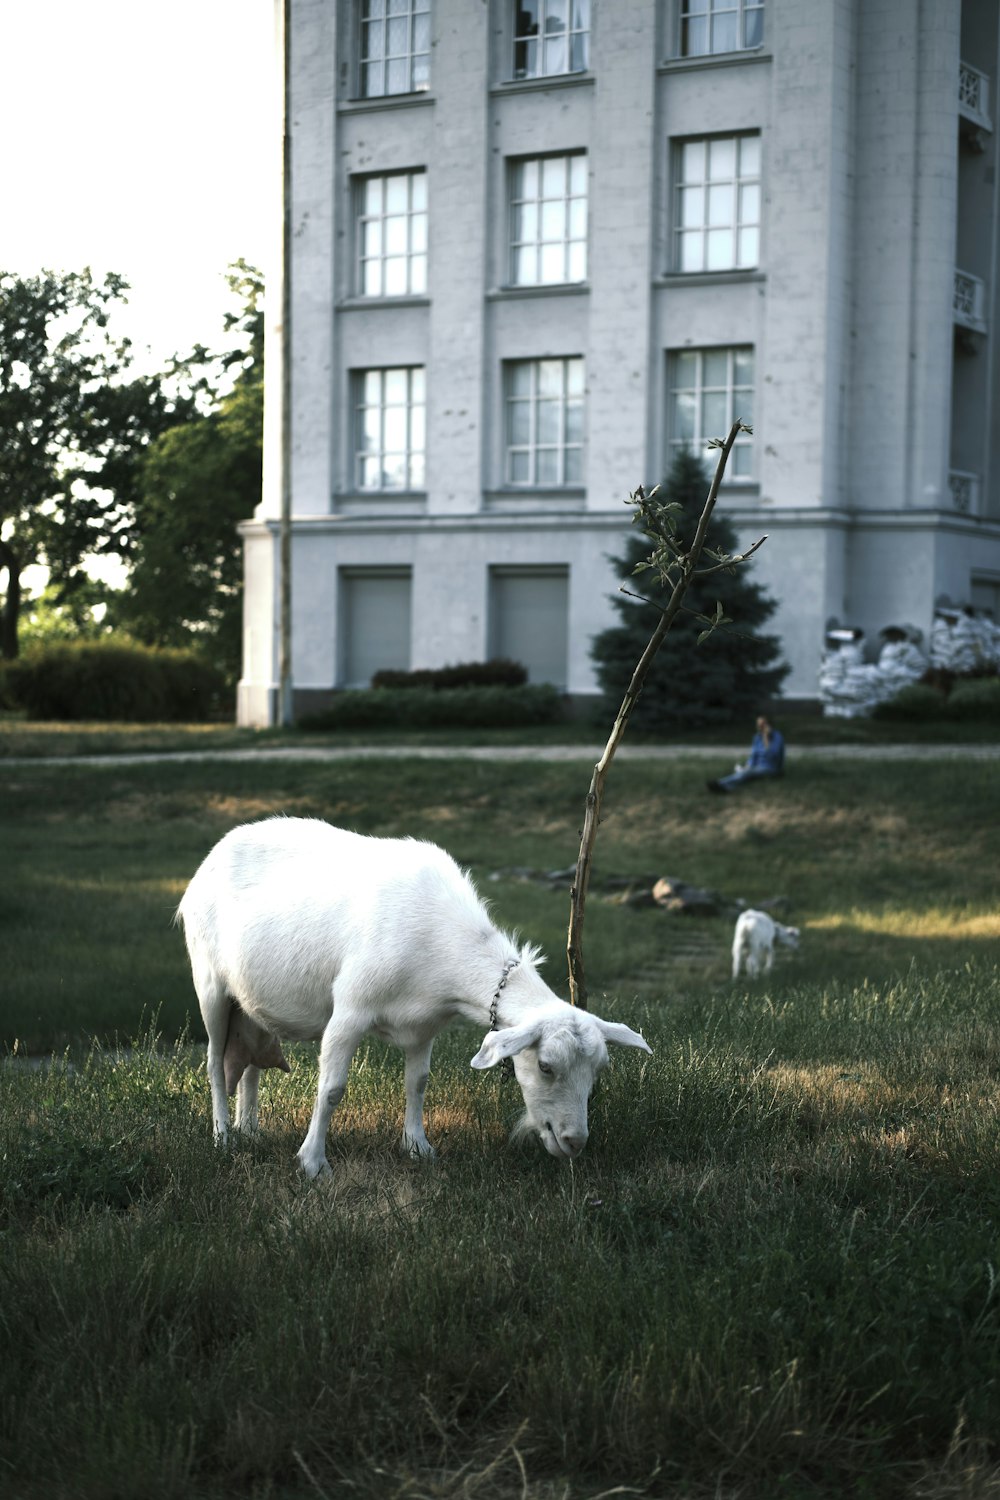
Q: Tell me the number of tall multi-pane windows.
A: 9